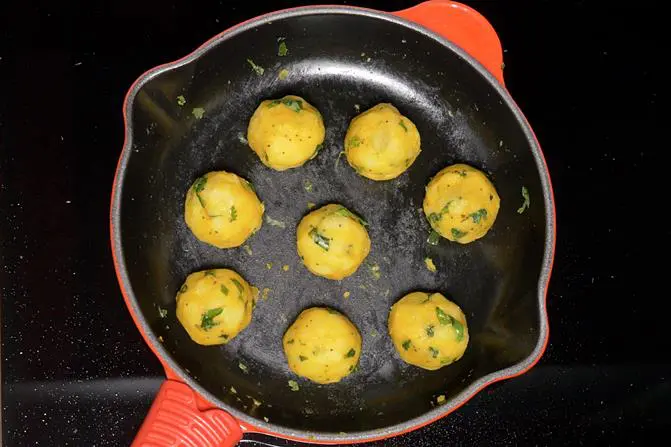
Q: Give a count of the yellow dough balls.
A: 8